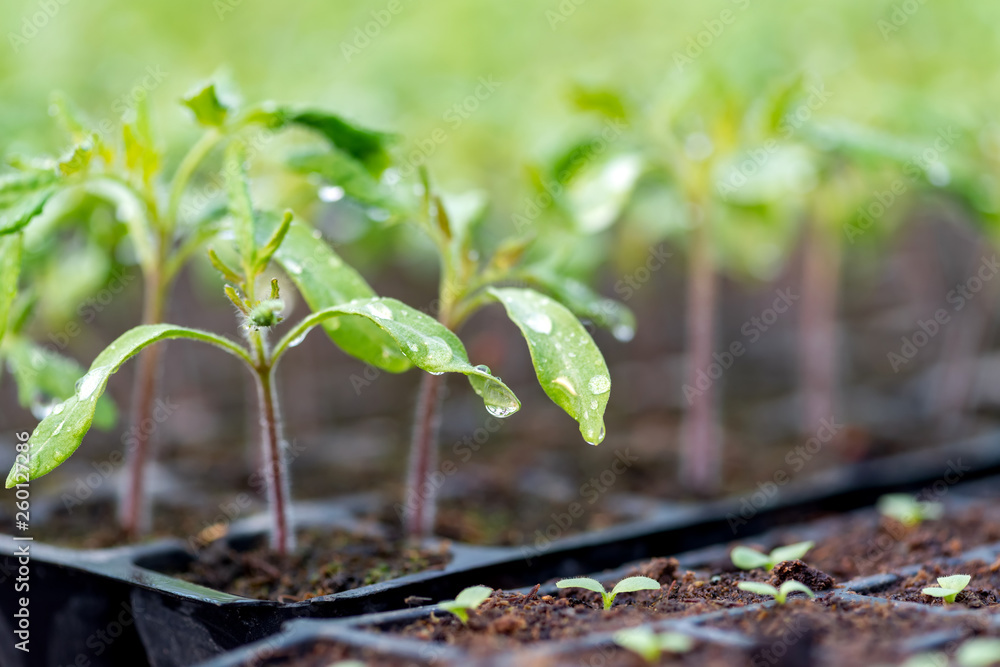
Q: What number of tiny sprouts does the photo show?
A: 8